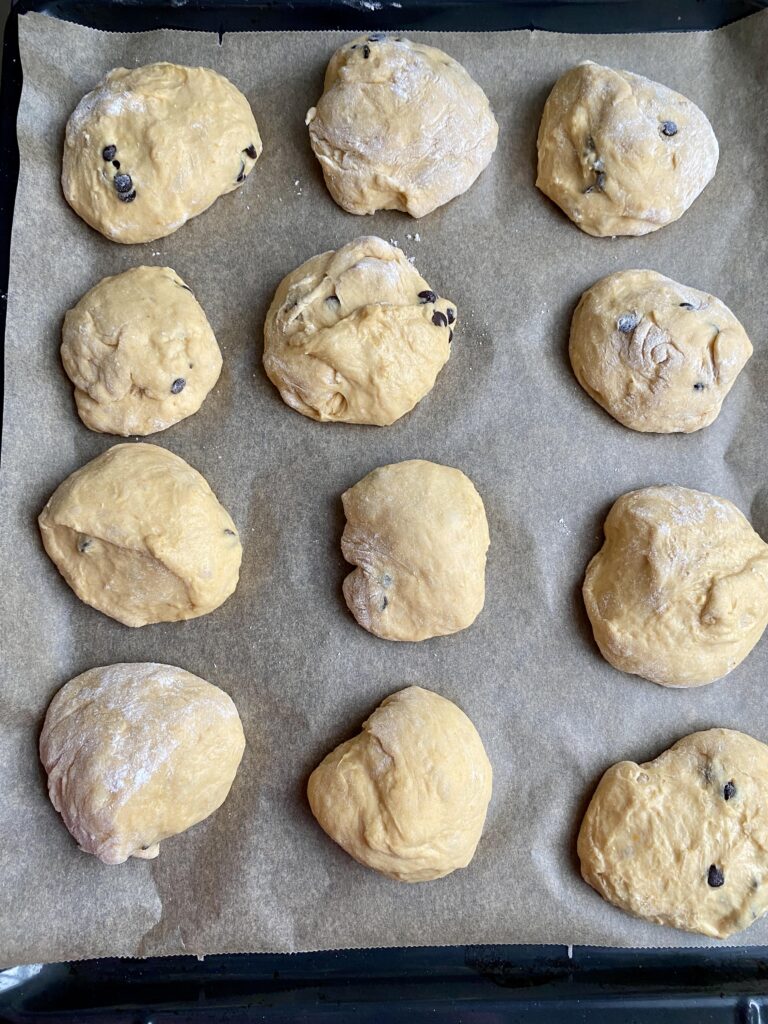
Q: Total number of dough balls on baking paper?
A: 12